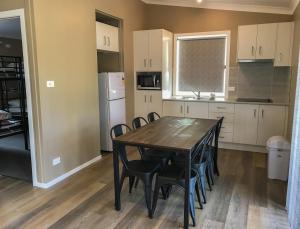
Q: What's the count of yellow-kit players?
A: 0